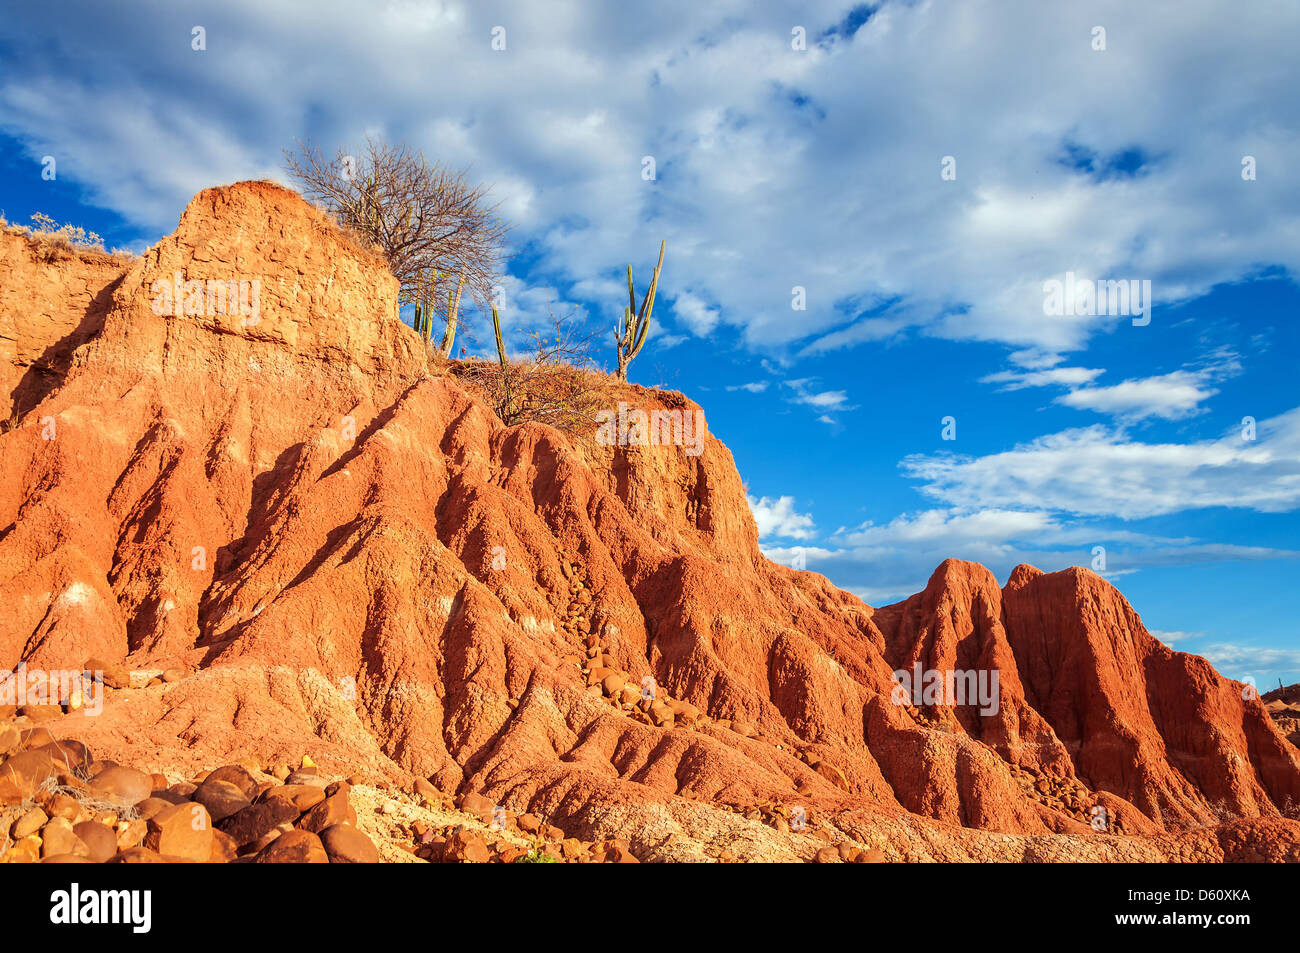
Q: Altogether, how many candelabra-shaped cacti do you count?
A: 1